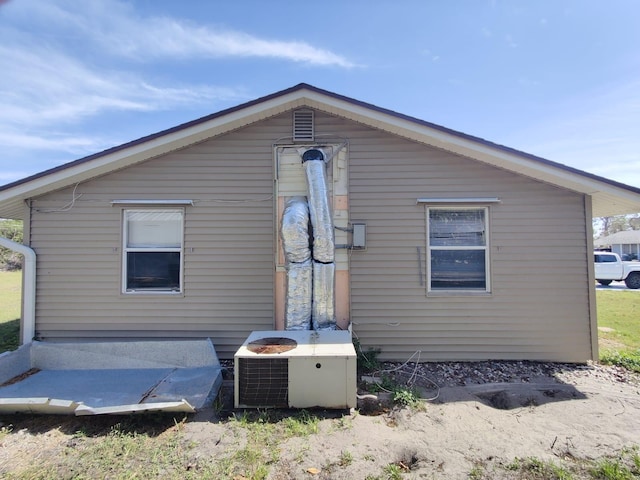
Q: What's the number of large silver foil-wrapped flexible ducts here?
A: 2